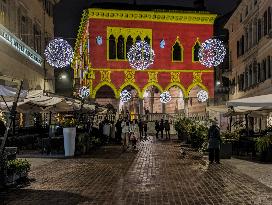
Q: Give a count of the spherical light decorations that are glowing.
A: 7